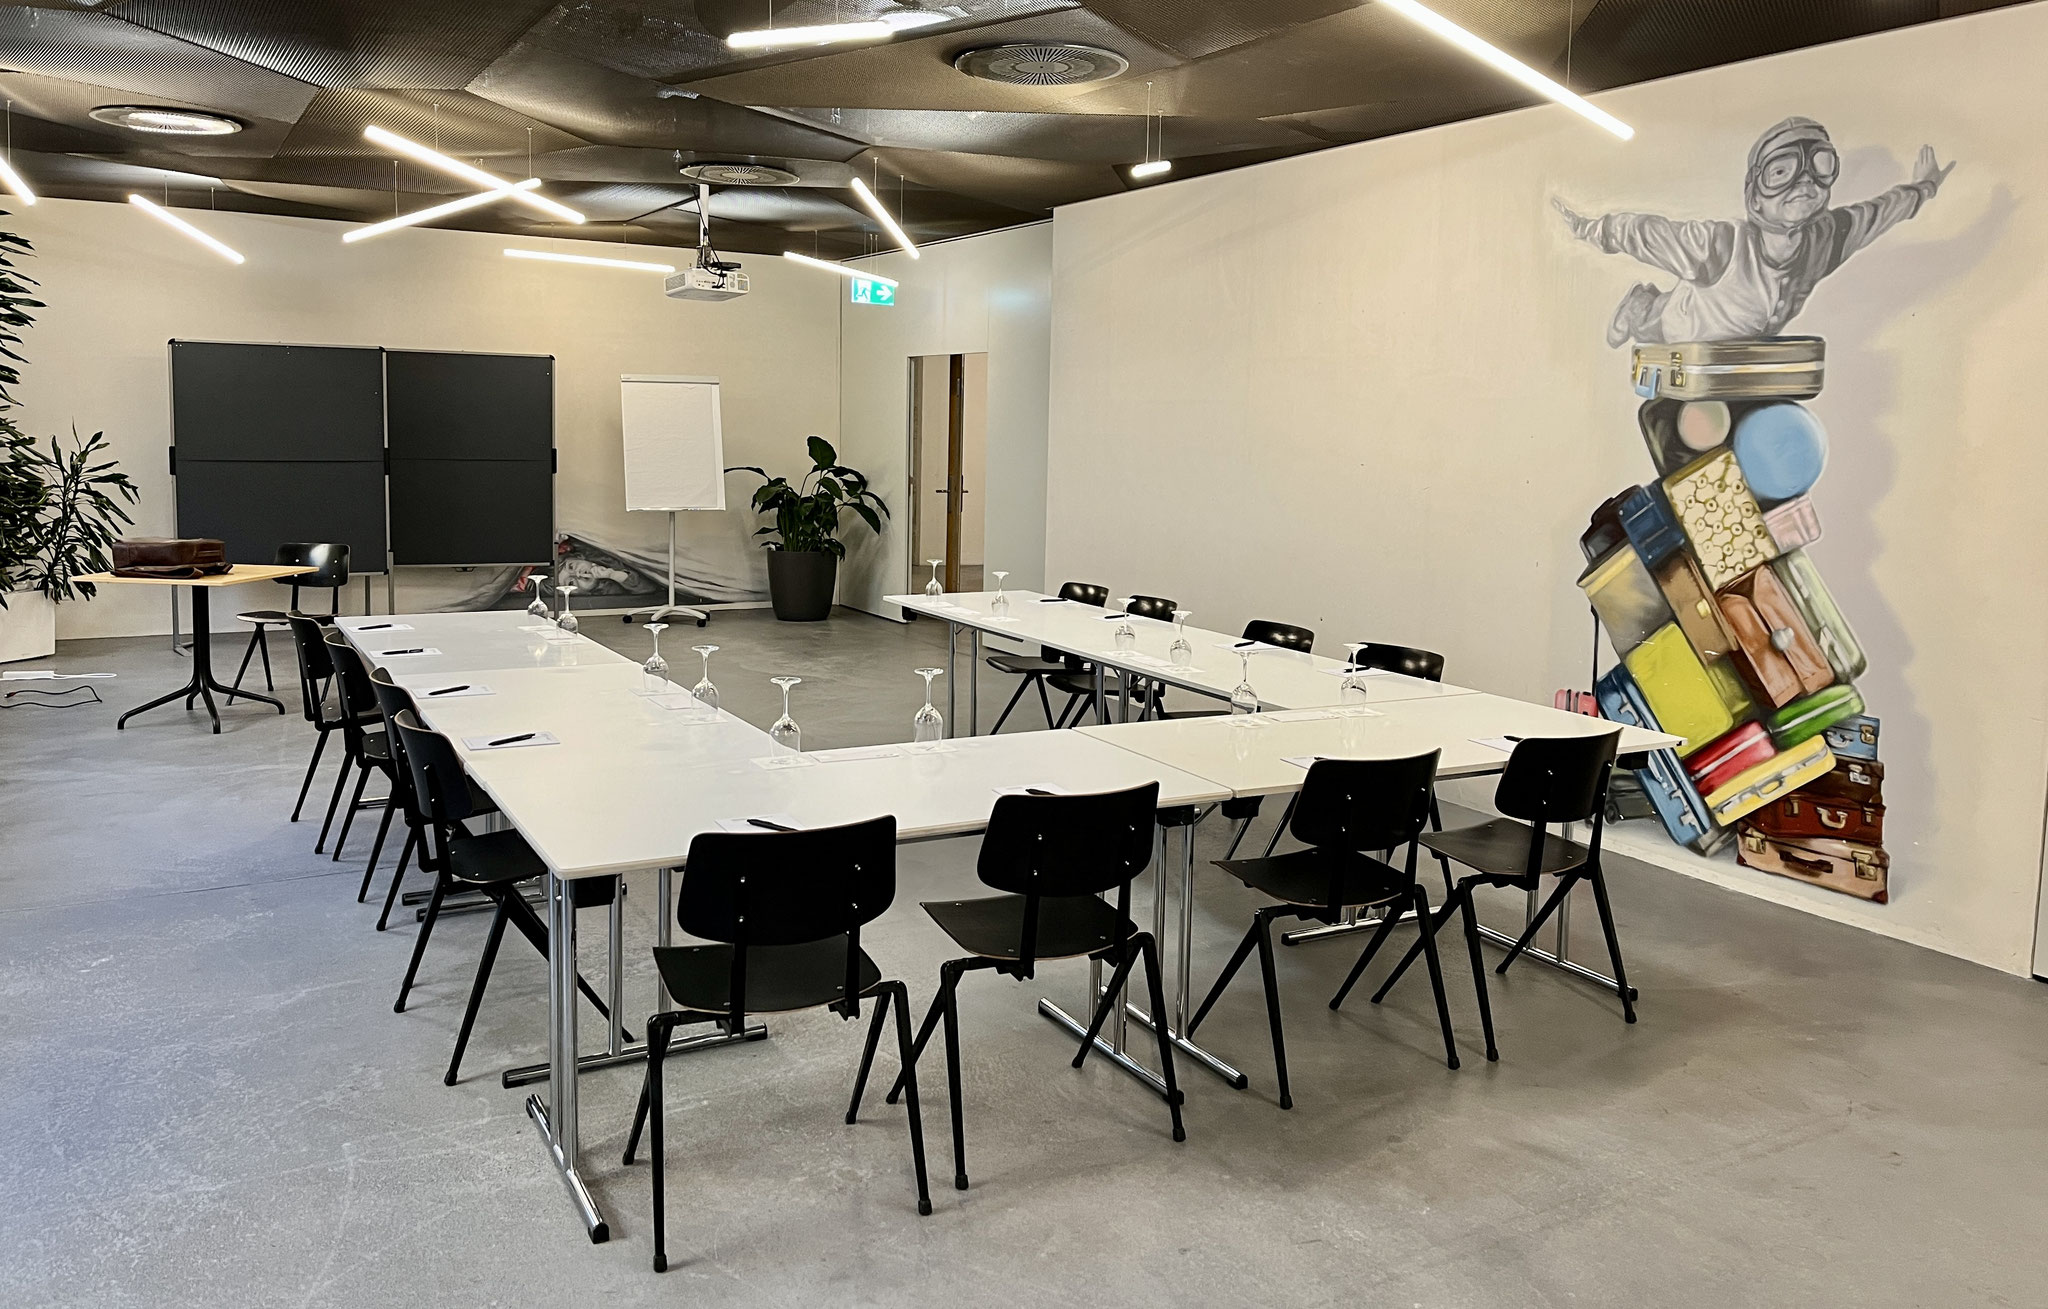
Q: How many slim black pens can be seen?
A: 12